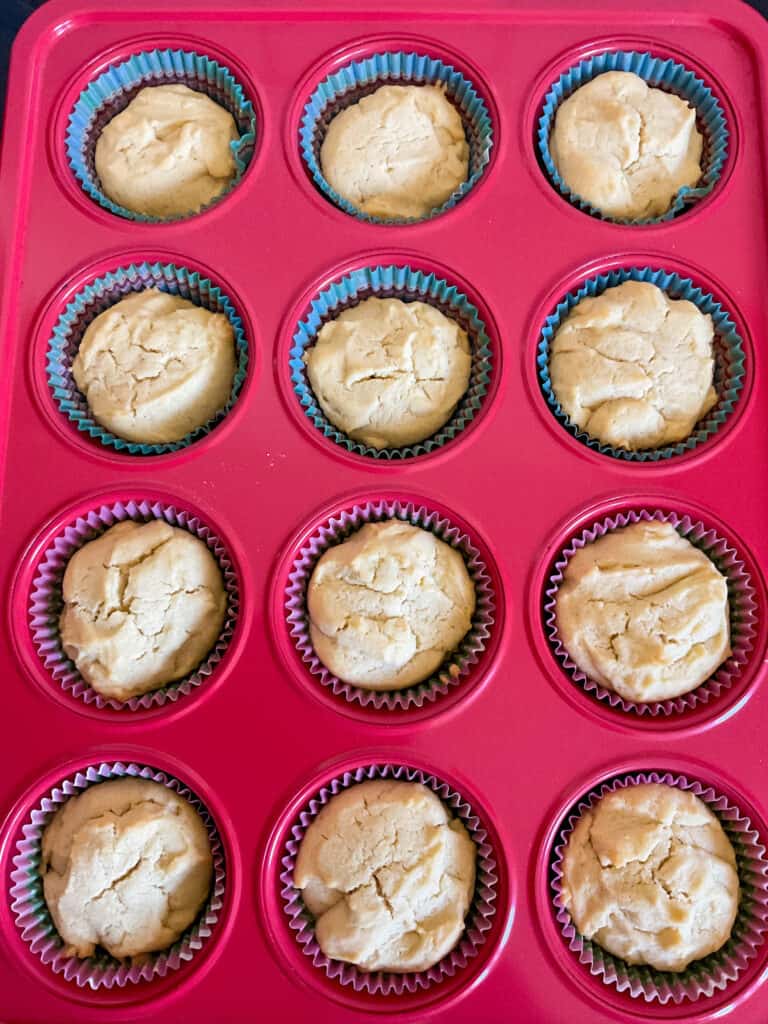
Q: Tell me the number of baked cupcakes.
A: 12